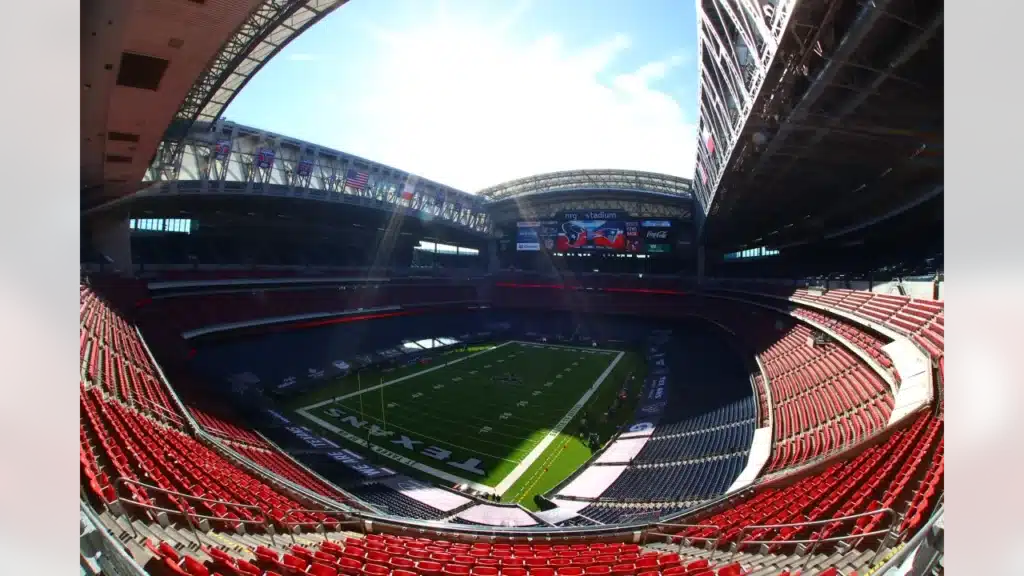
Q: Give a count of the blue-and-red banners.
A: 3